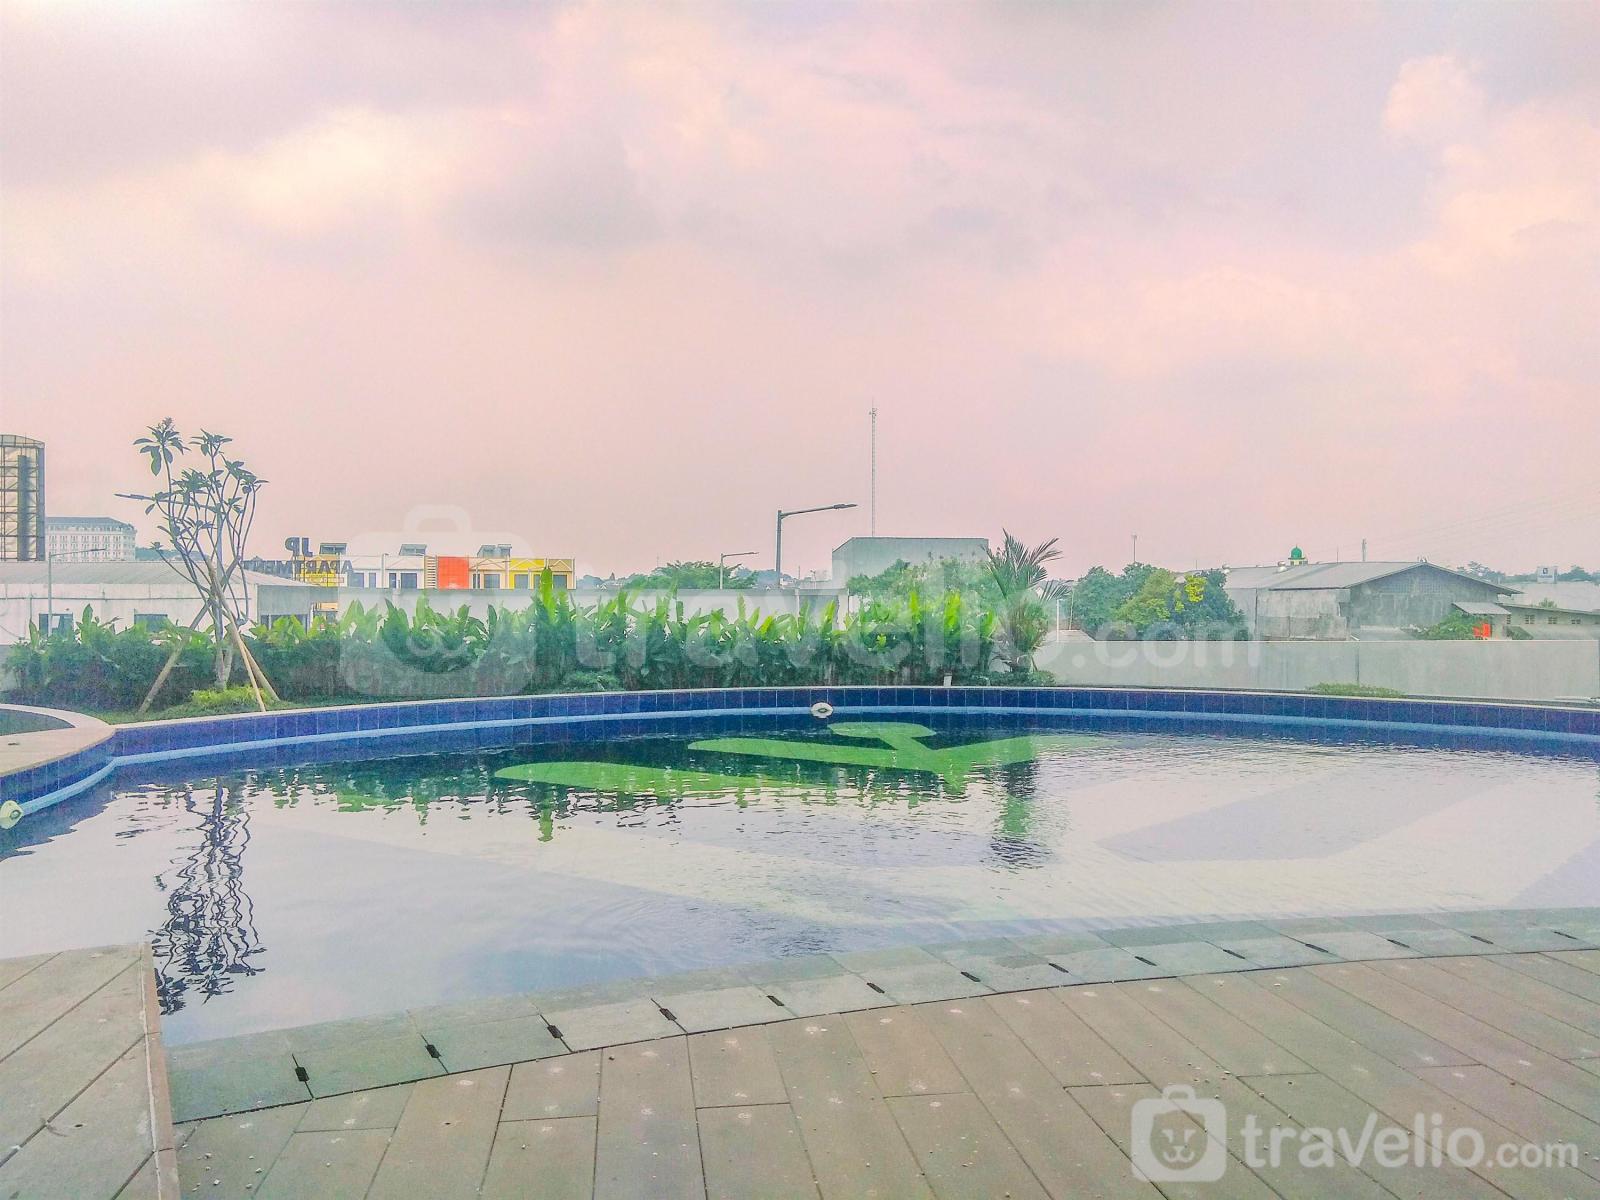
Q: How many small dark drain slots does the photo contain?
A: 14